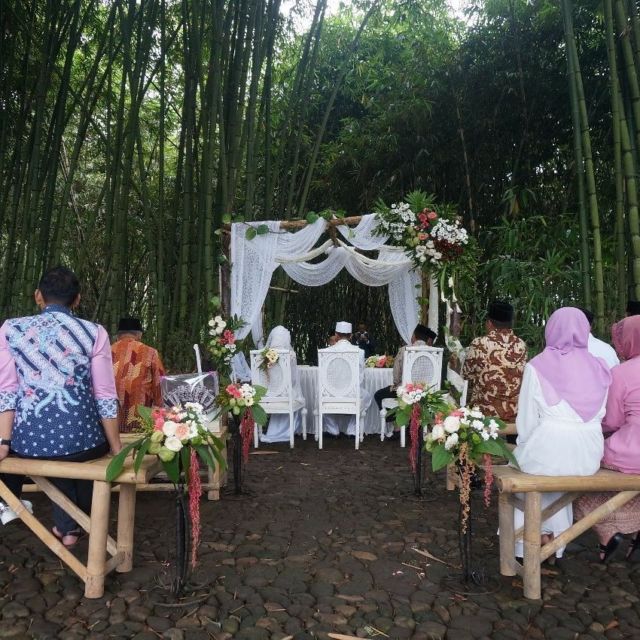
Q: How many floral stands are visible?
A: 4